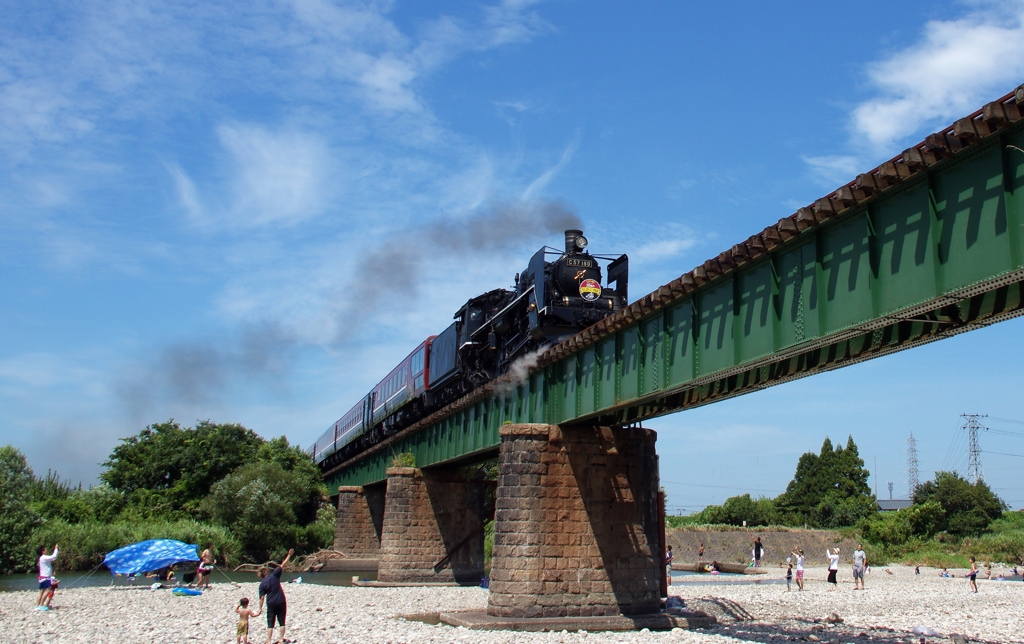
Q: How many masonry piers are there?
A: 3